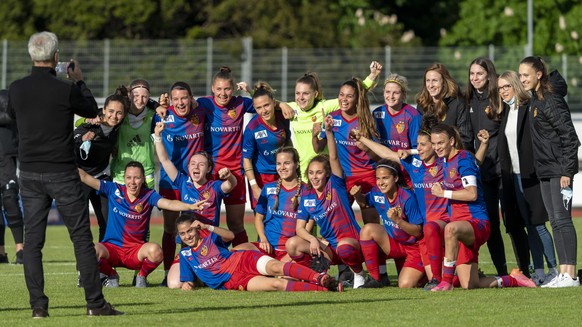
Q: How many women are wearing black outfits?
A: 5